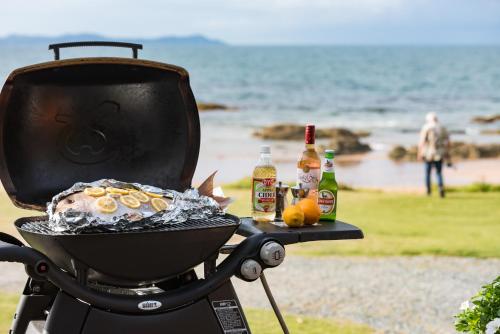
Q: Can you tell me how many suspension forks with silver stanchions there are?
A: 0